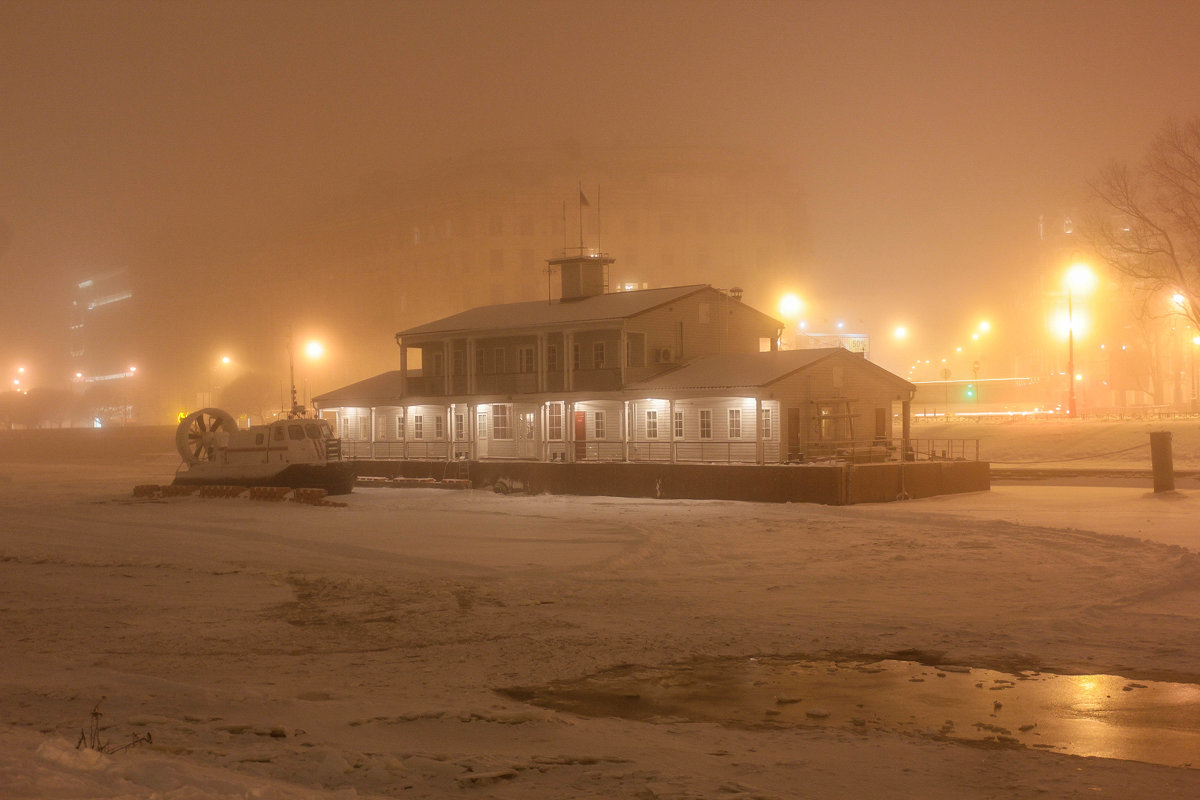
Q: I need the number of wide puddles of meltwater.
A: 1